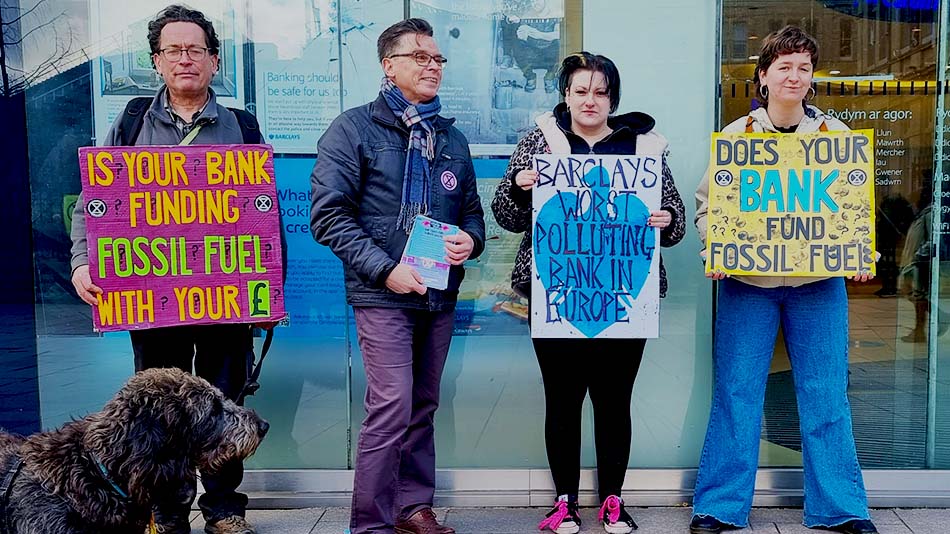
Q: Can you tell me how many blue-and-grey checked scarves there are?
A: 1